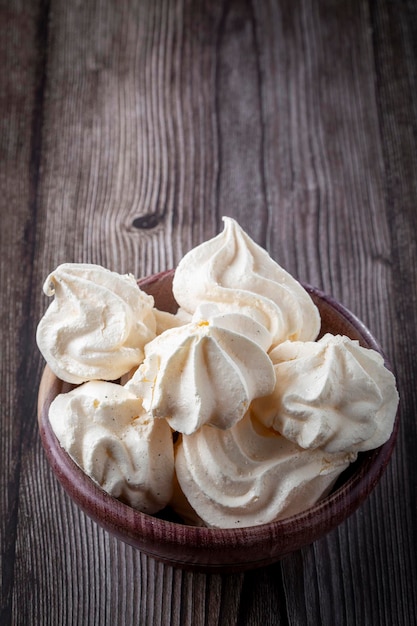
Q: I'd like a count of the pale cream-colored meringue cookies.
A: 6